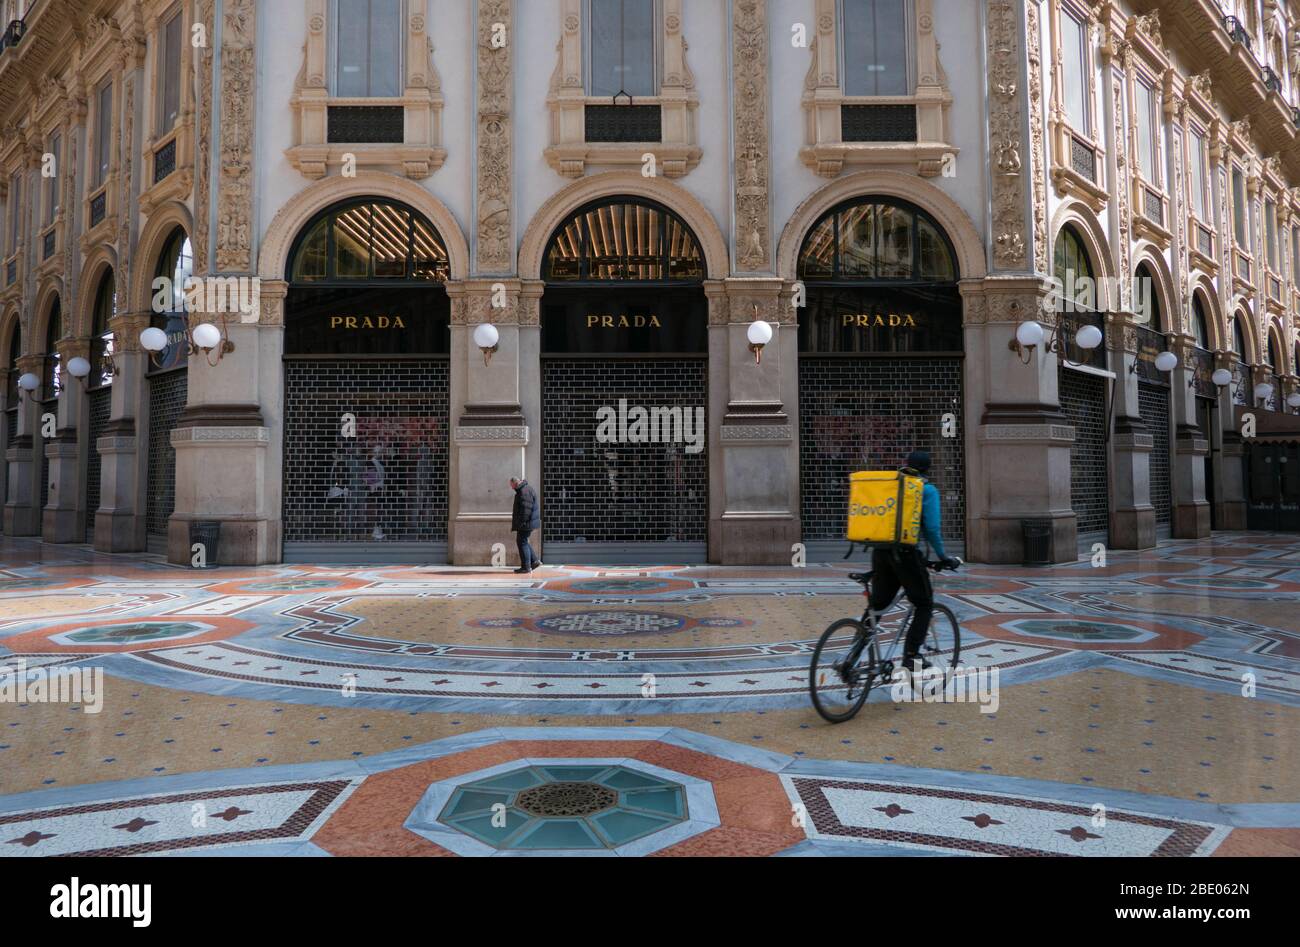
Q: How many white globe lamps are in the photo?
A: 12